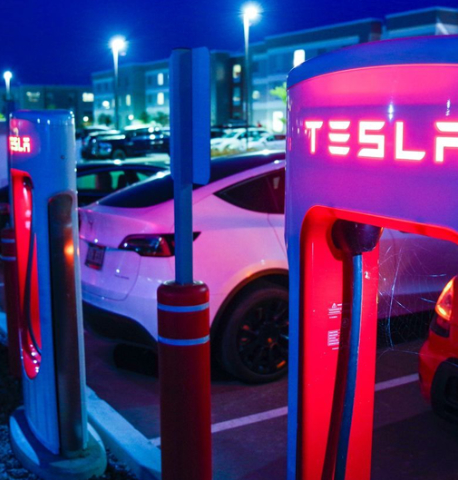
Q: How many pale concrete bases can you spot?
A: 1